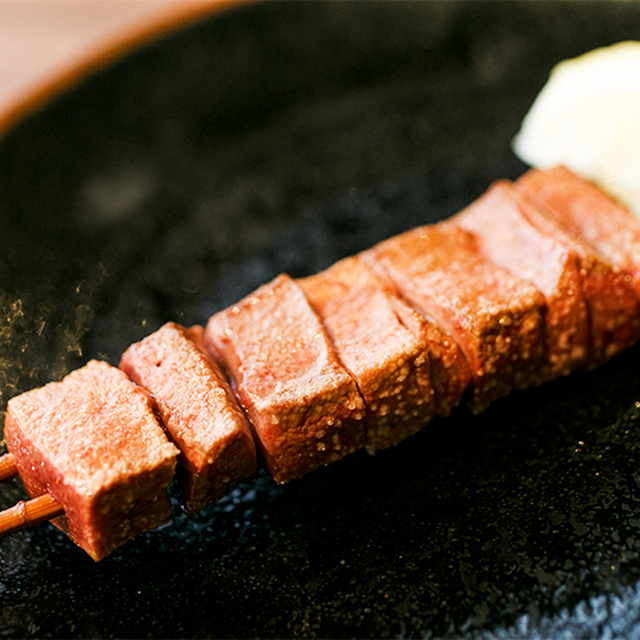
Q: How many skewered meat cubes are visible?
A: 7